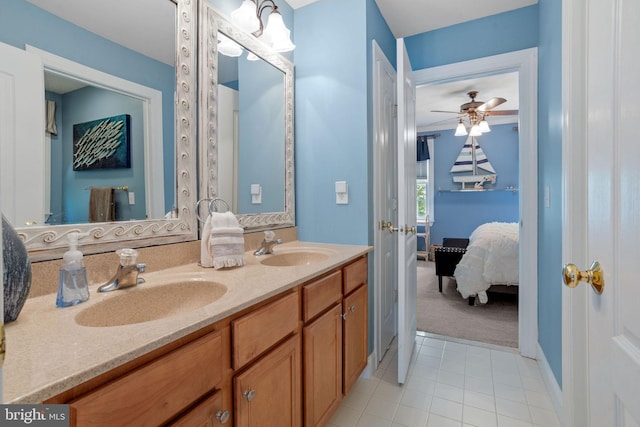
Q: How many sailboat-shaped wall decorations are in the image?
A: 1